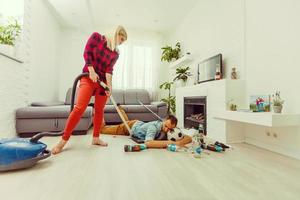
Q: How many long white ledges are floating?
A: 2